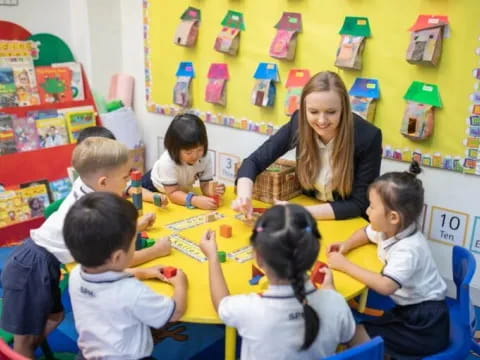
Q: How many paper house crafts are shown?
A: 11